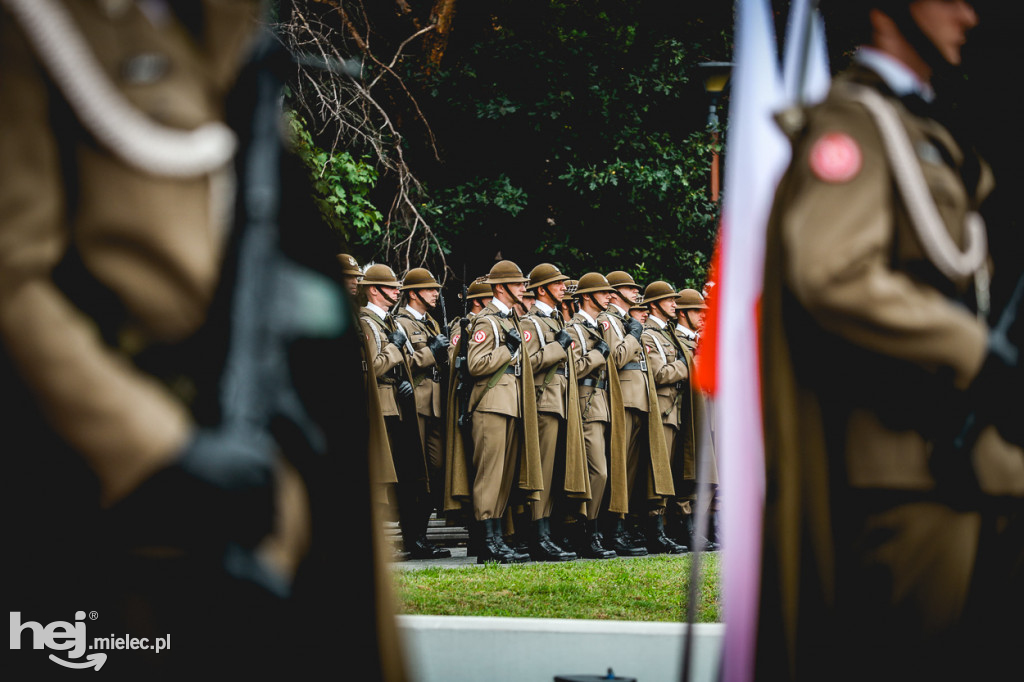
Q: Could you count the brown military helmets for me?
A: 13